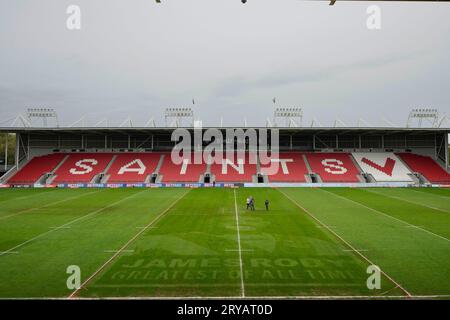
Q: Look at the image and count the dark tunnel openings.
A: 8